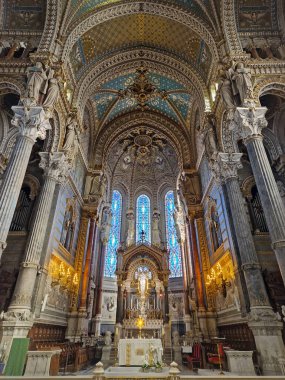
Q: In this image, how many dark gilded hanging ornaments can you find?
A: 1